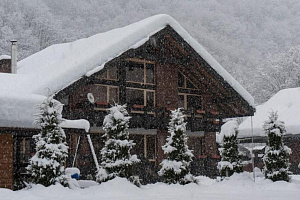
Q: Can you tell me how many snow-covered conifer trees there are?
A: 5